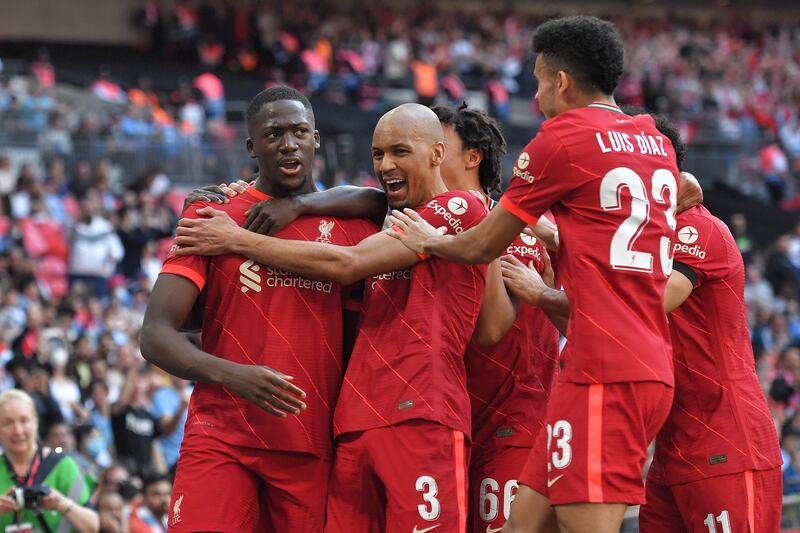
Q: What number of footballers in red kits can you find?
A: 5